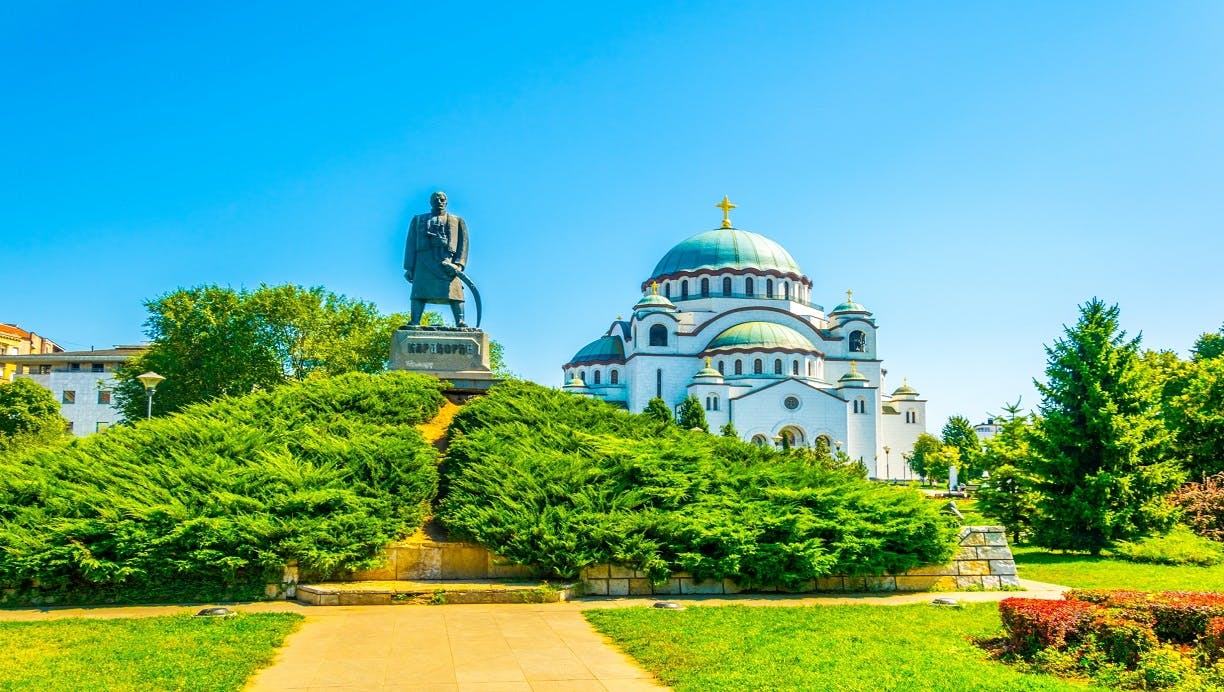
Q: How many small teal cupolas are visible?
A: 6